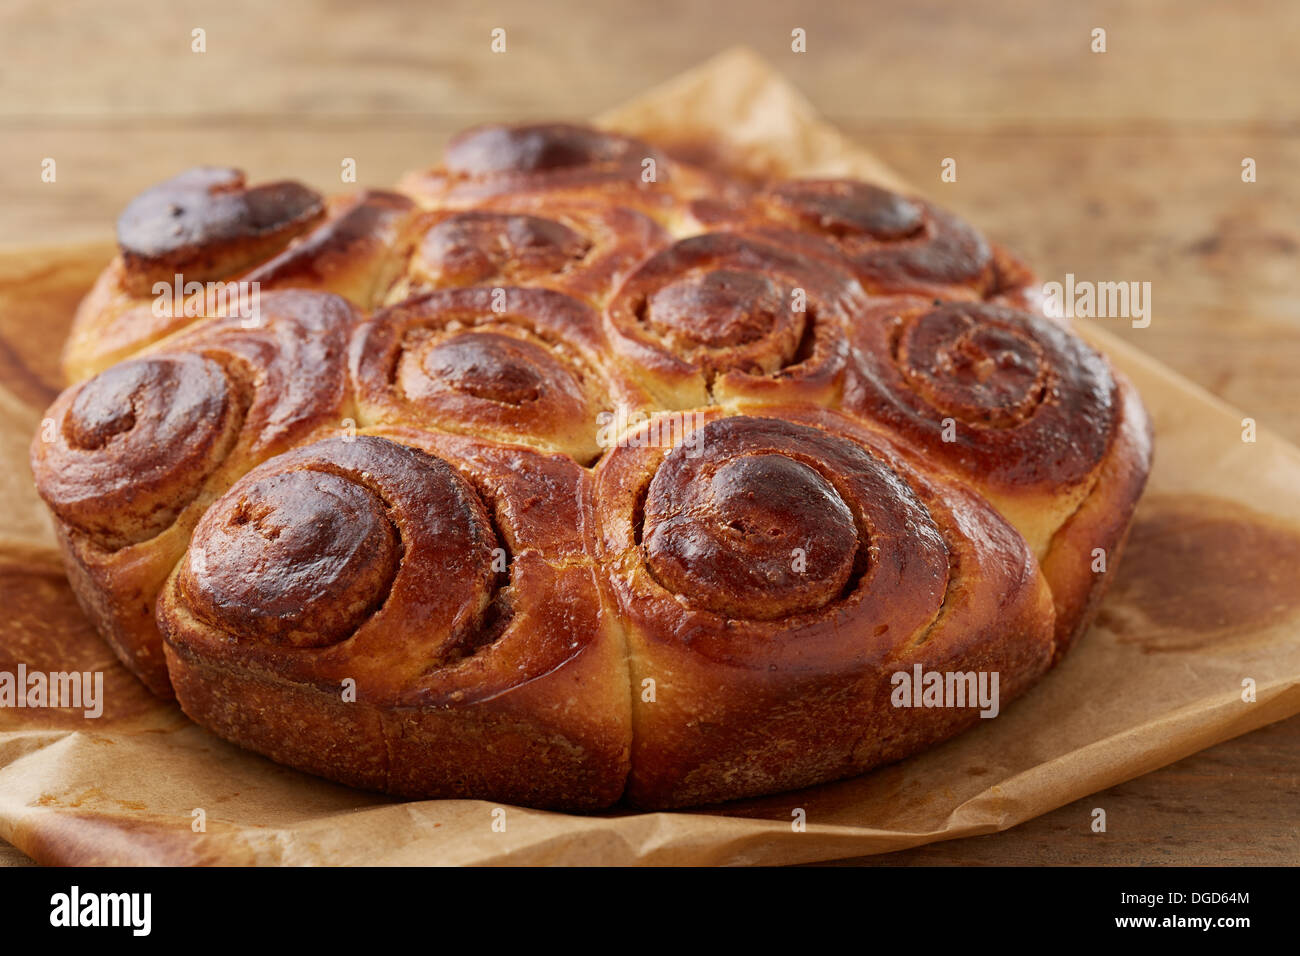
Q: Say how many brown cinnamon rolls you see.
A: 10